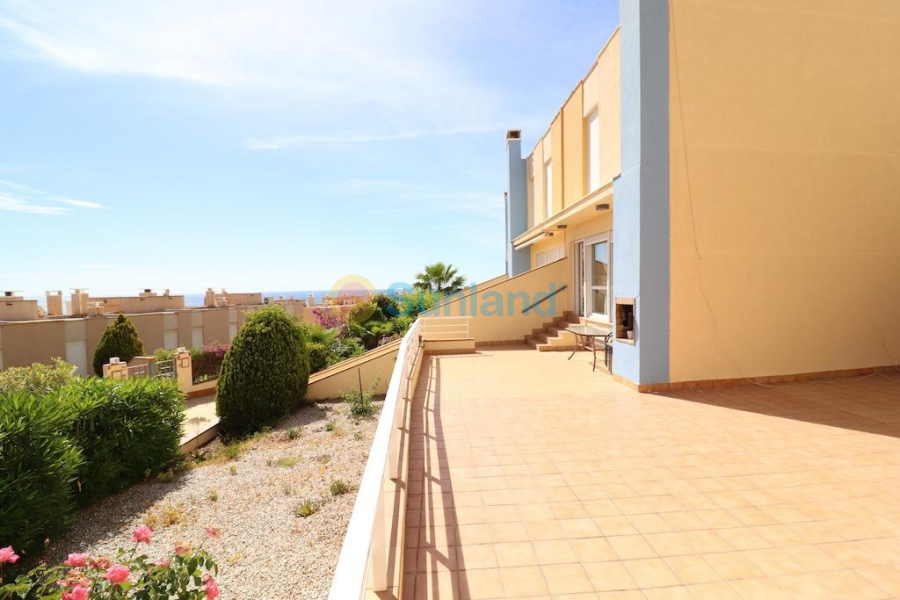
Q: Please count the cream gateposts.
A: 2